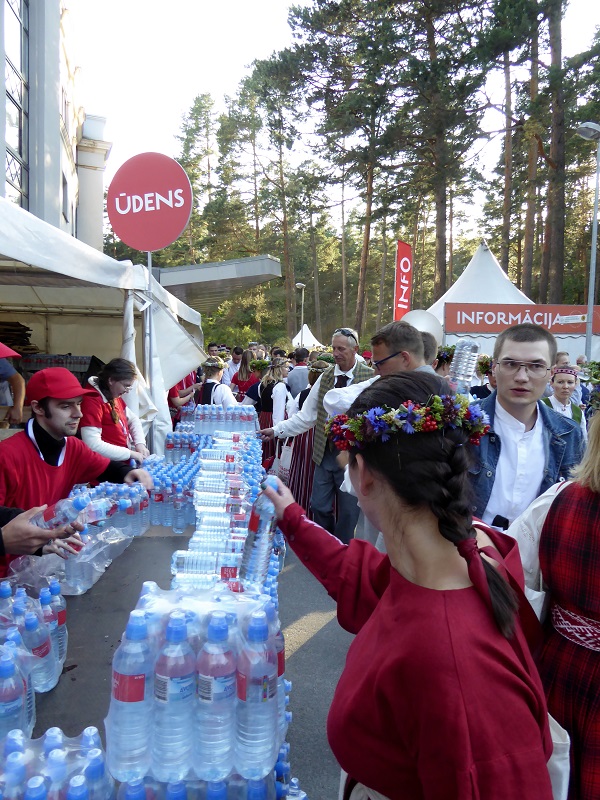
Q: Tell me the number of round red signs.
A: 1